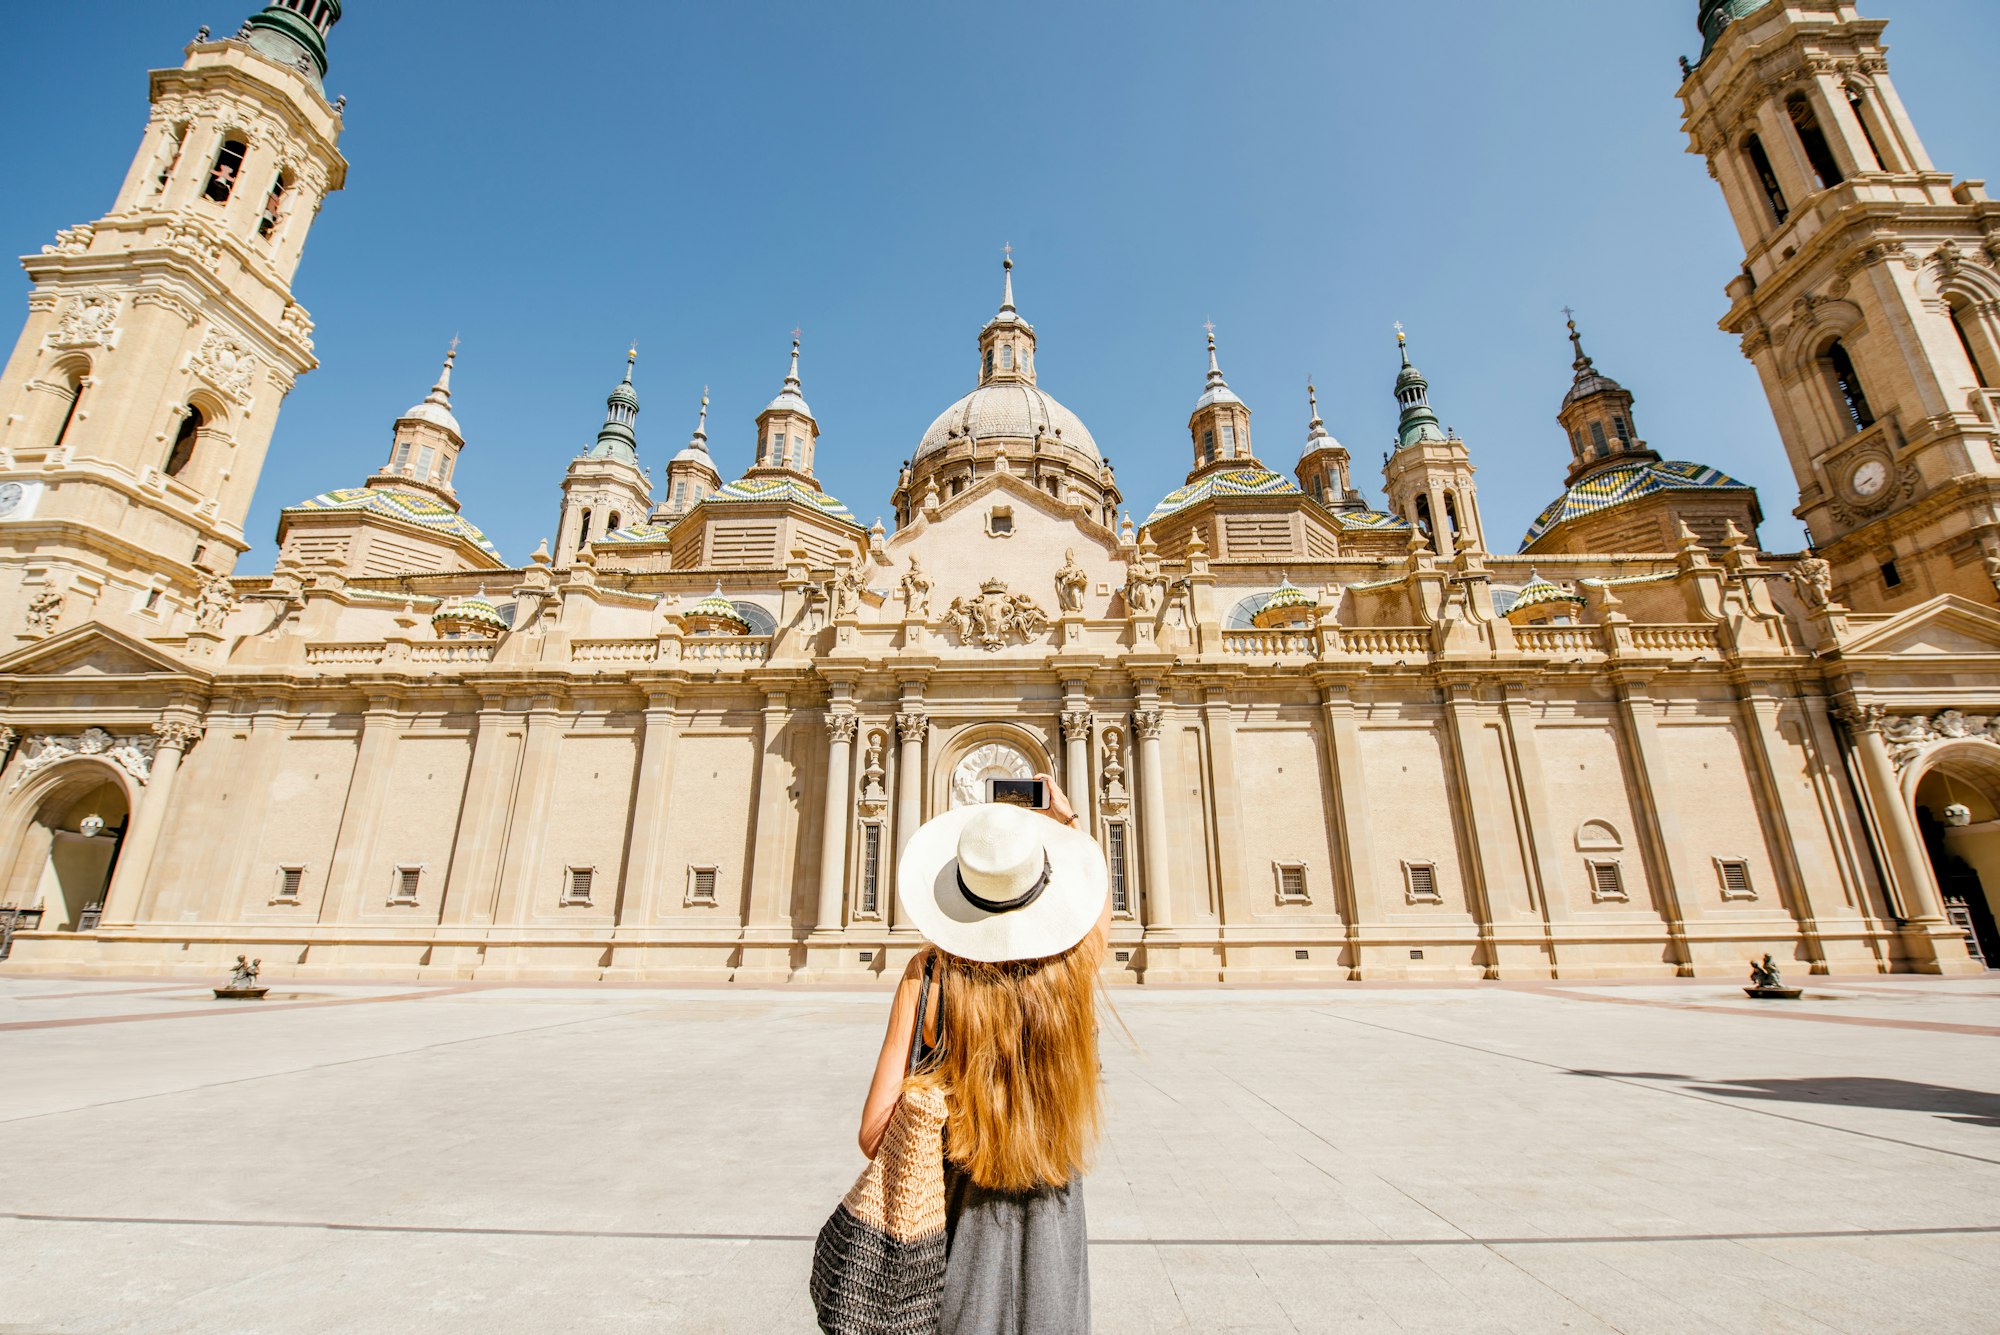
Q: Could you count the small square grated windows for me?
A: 8